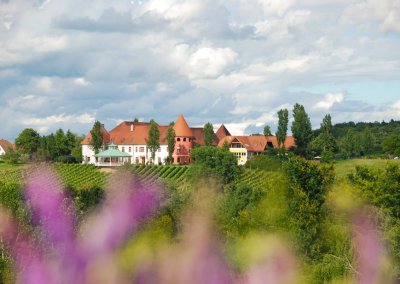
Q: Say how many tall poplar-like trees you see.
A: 7